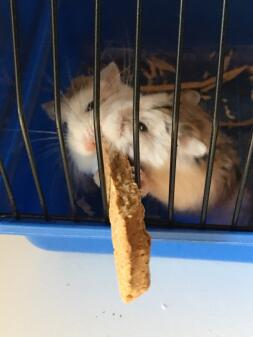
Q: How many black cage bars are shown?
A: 8